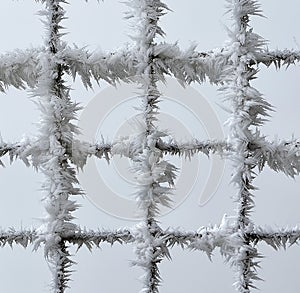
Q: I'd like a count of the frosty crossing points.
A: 9